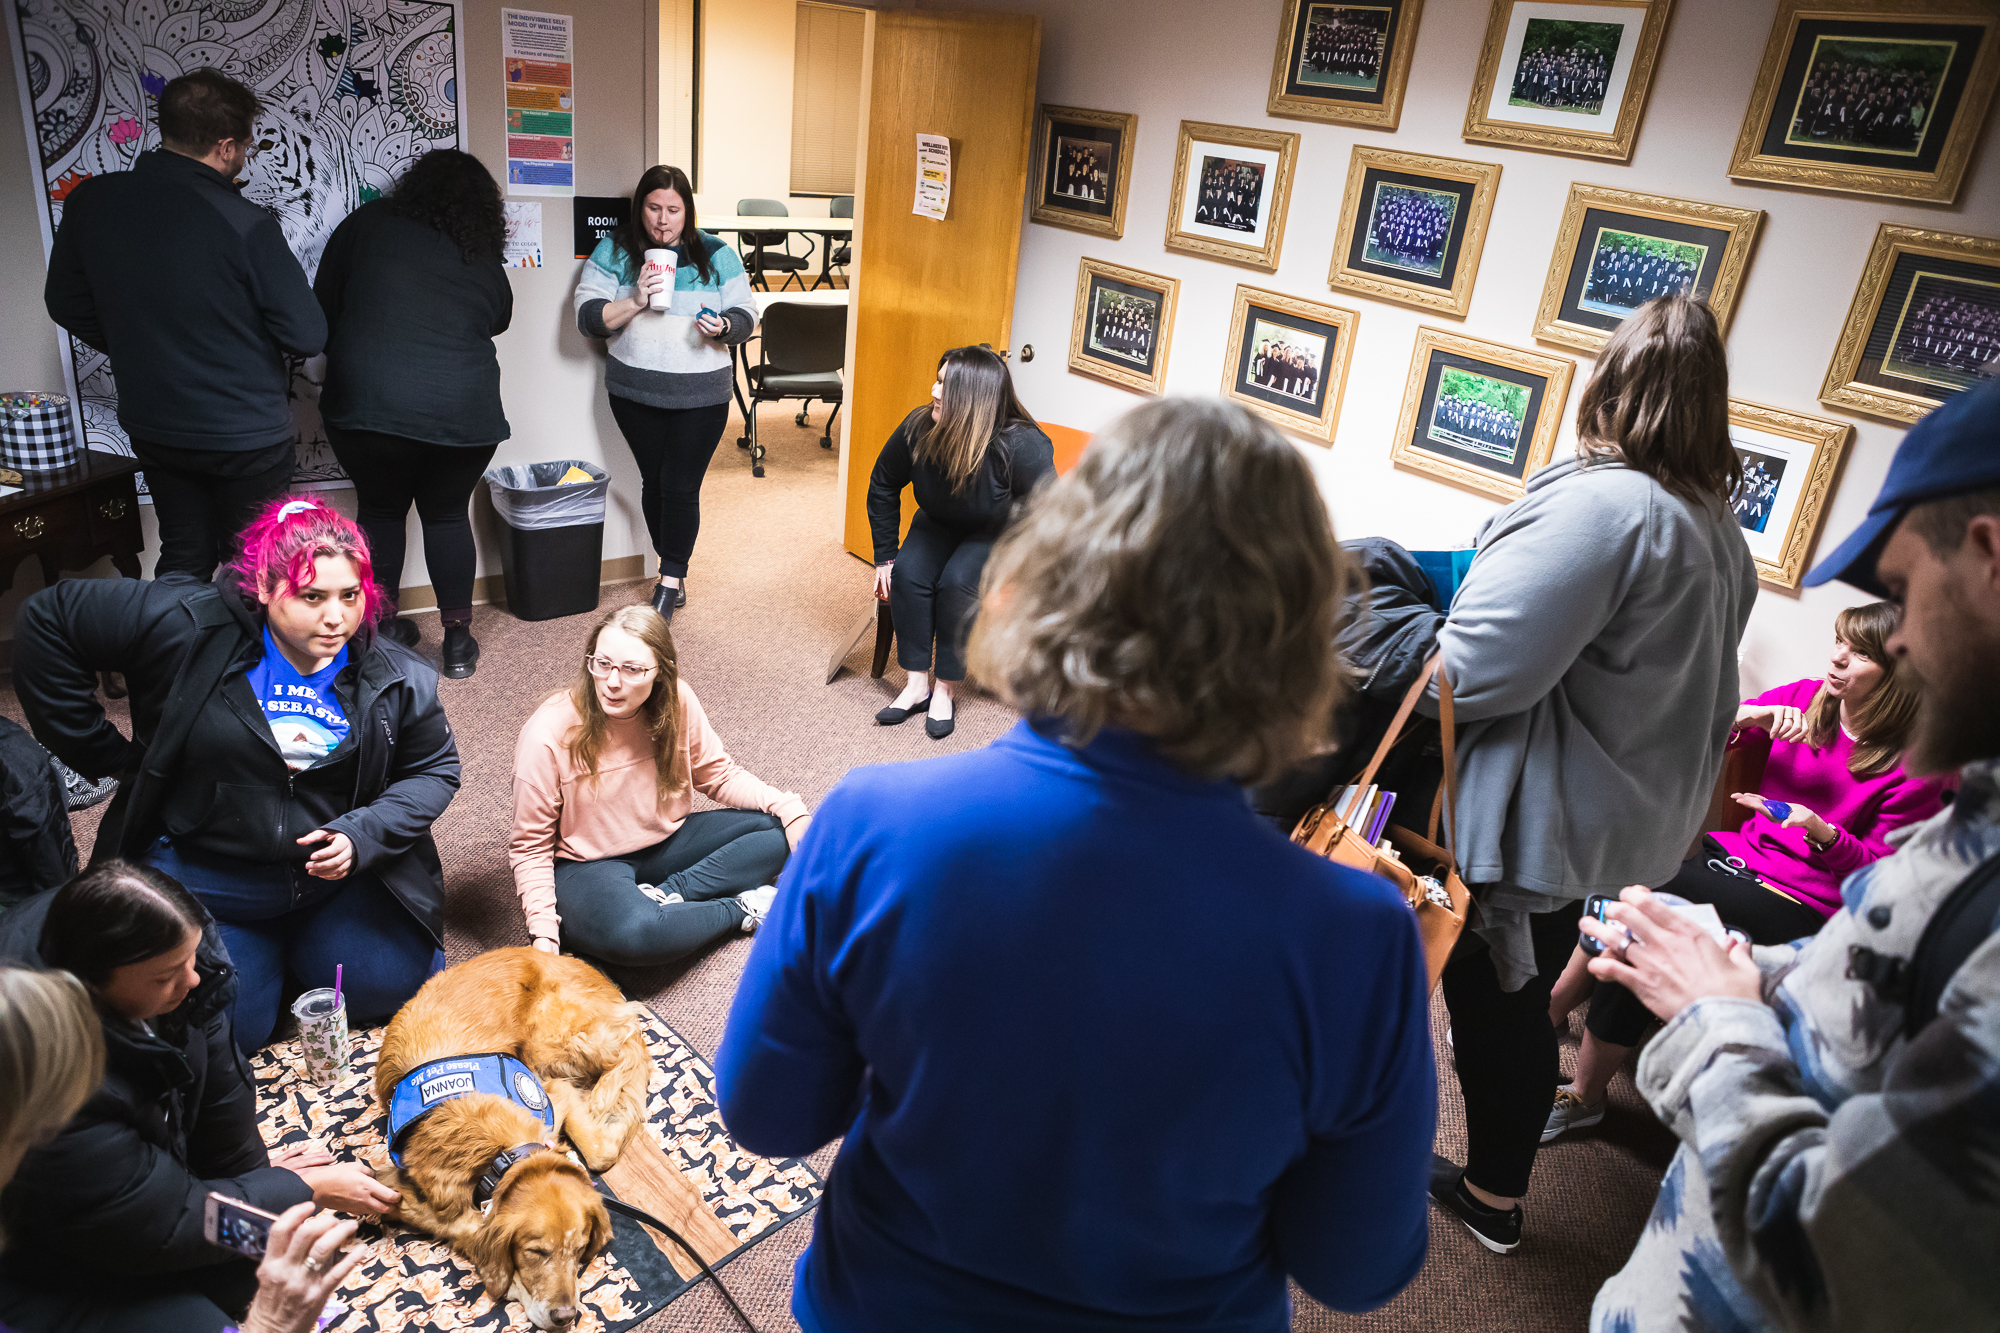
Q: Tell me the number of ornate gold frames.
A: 12